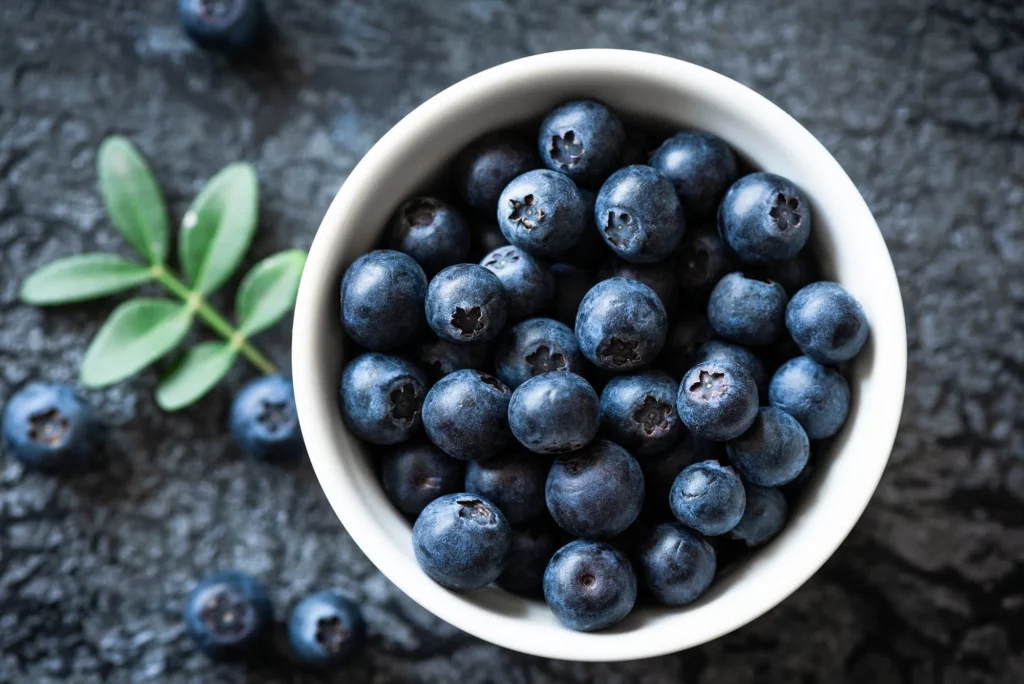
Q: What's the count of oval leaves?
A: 6